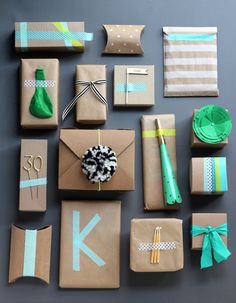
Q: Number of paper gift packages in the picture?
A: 15